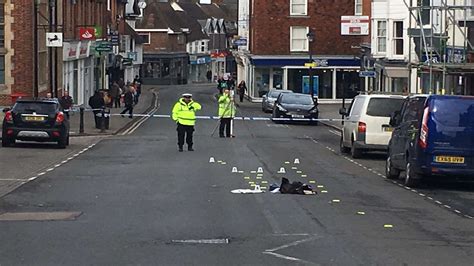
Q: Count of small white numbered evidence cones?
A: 6